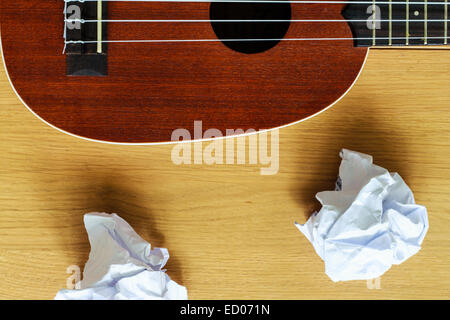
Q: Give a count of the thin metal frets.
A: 5